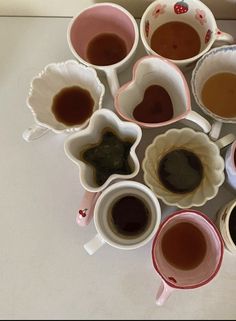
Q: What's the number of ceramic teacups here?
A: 11